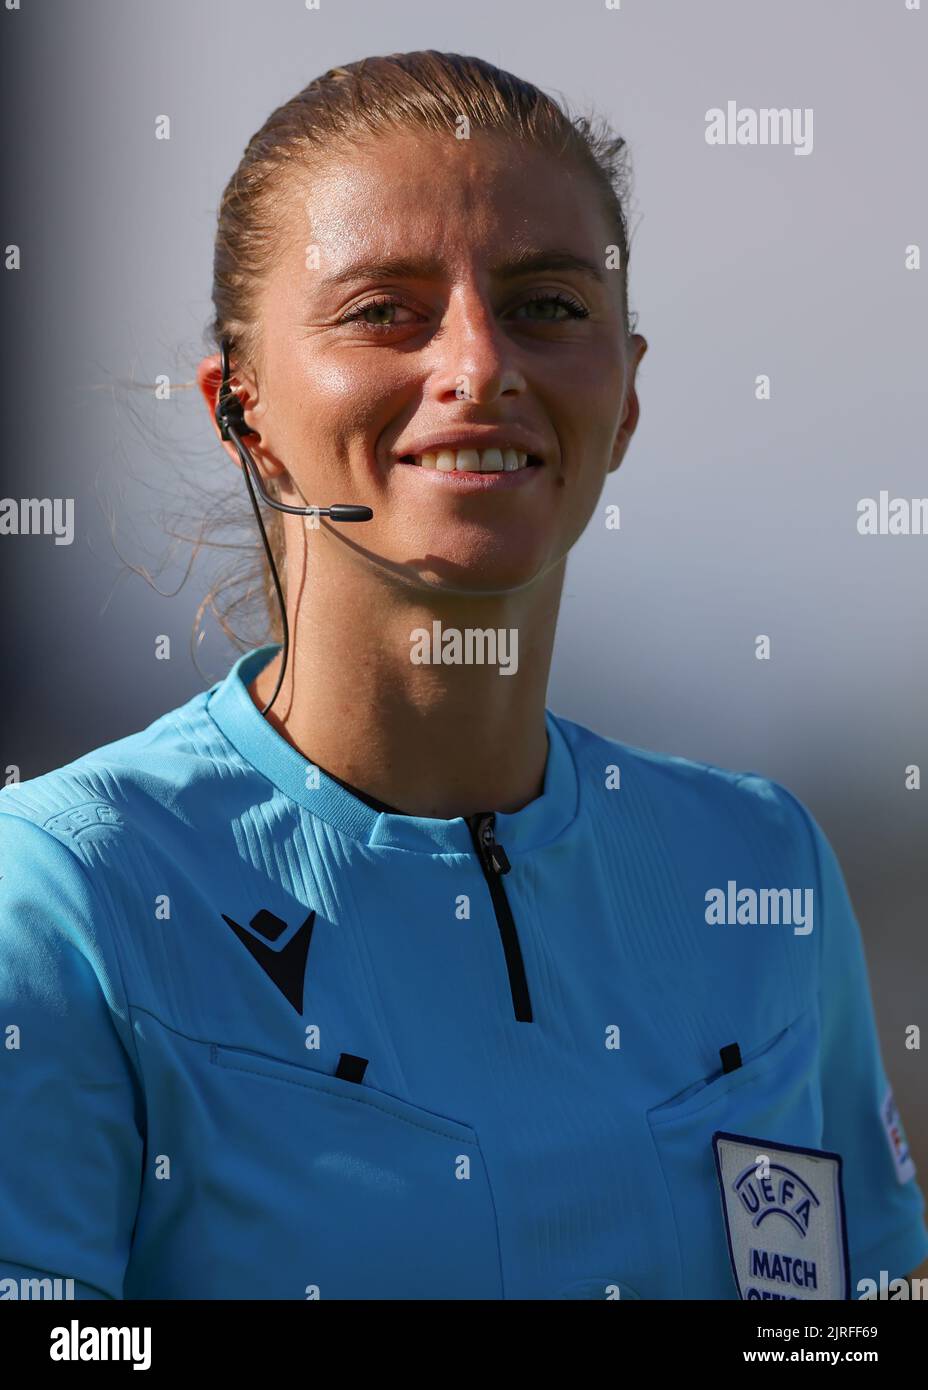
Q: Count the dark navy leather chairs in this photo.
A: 0